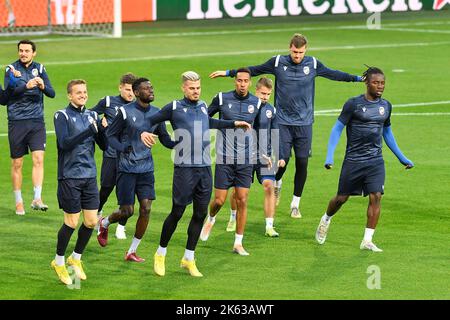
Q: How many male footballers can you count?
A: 9